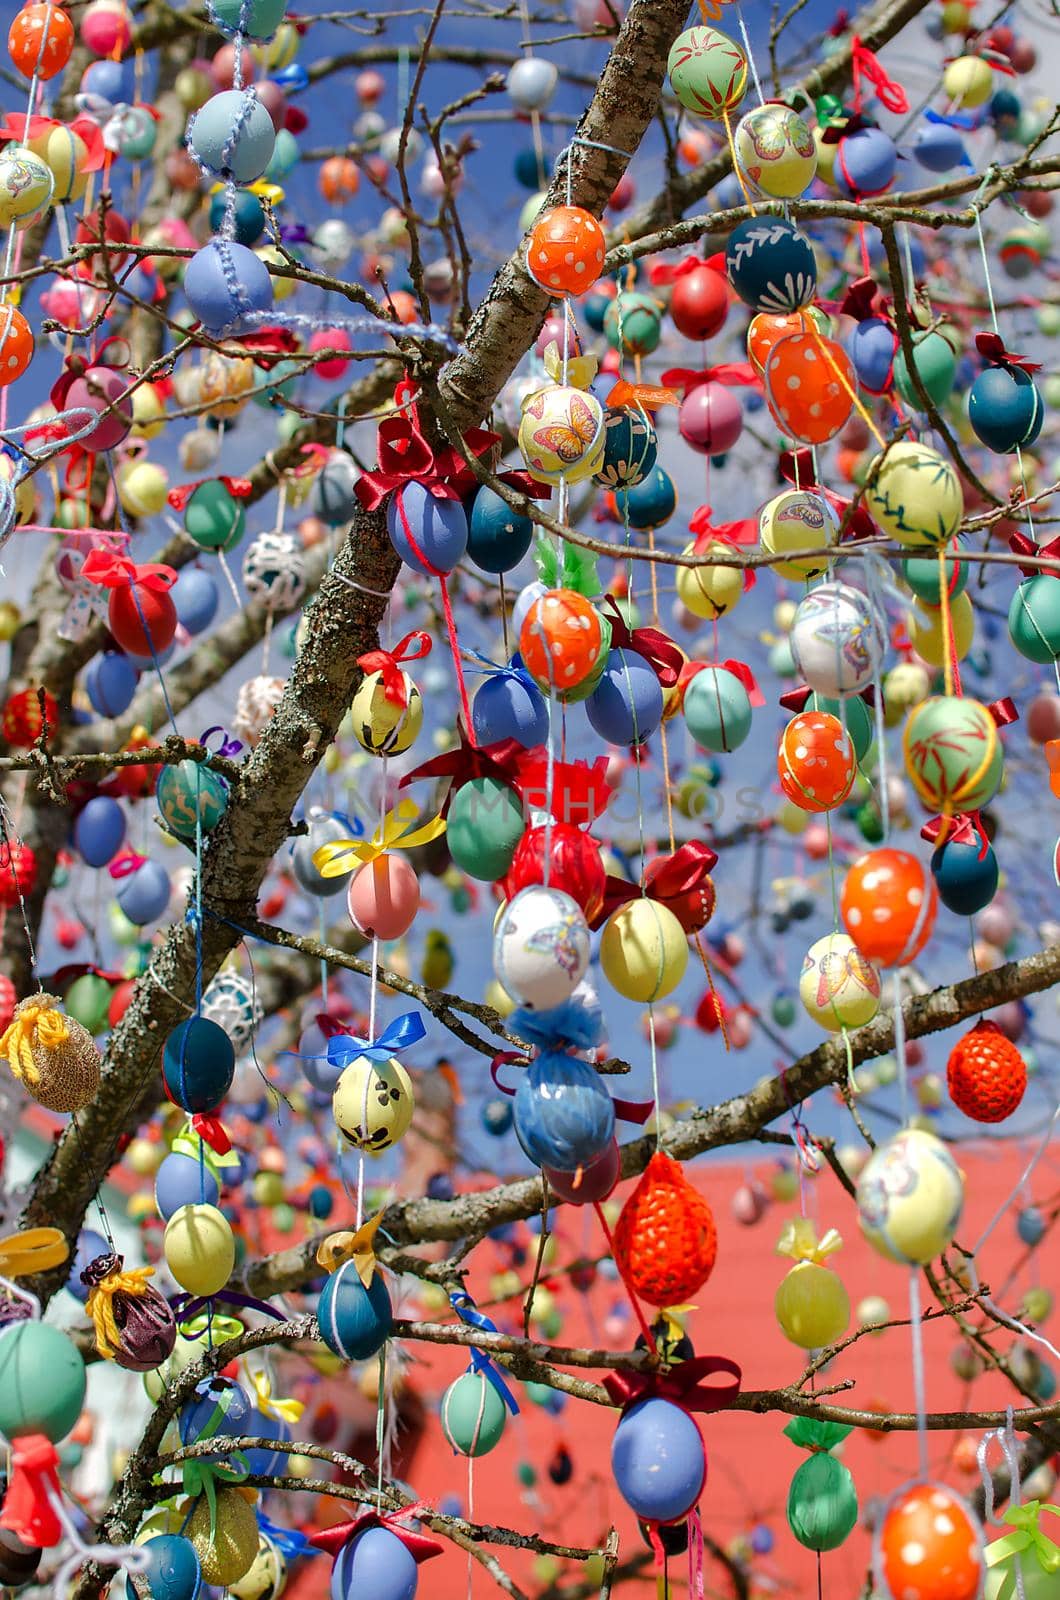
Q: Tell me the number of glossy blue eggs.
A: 1